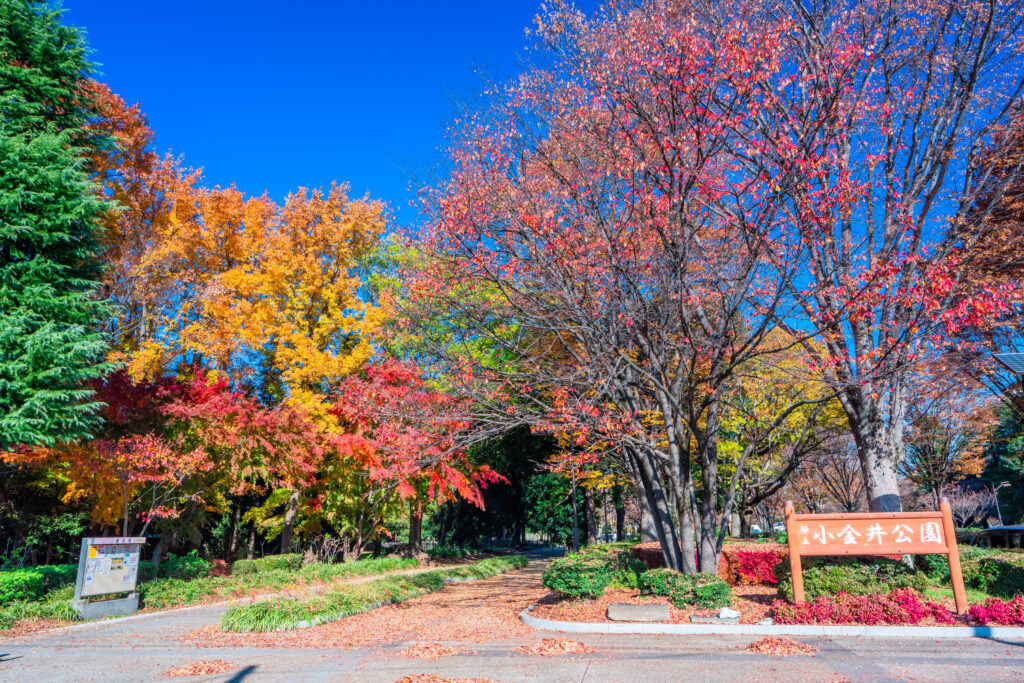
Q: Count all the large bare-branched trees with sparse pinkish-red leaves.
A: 2